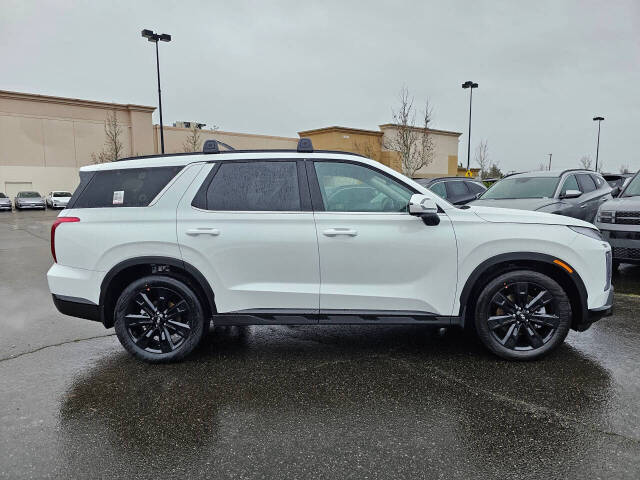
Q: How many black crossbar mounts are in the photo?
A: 2